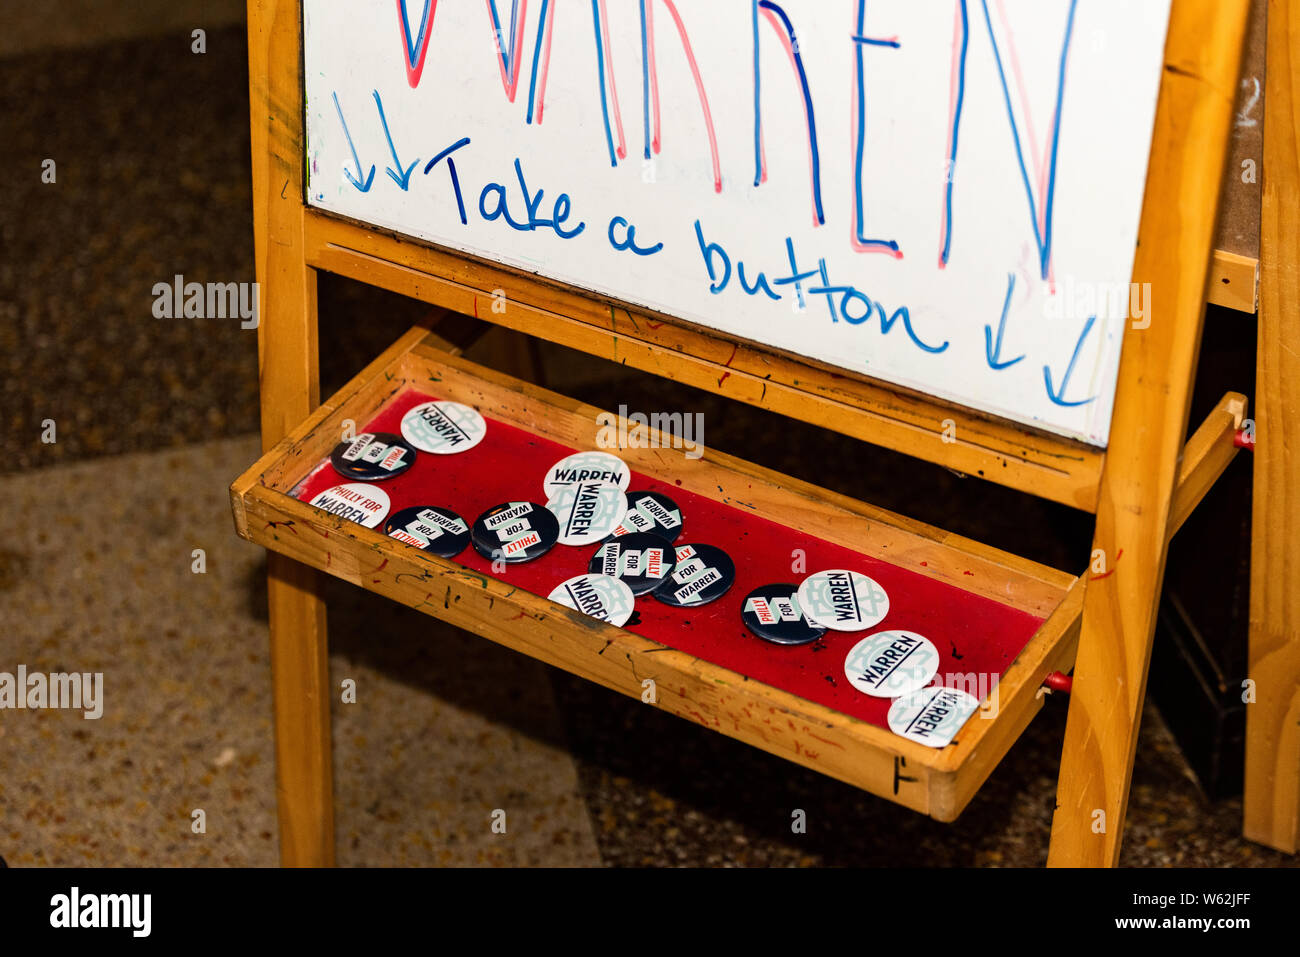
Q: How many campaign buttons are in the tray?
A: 15